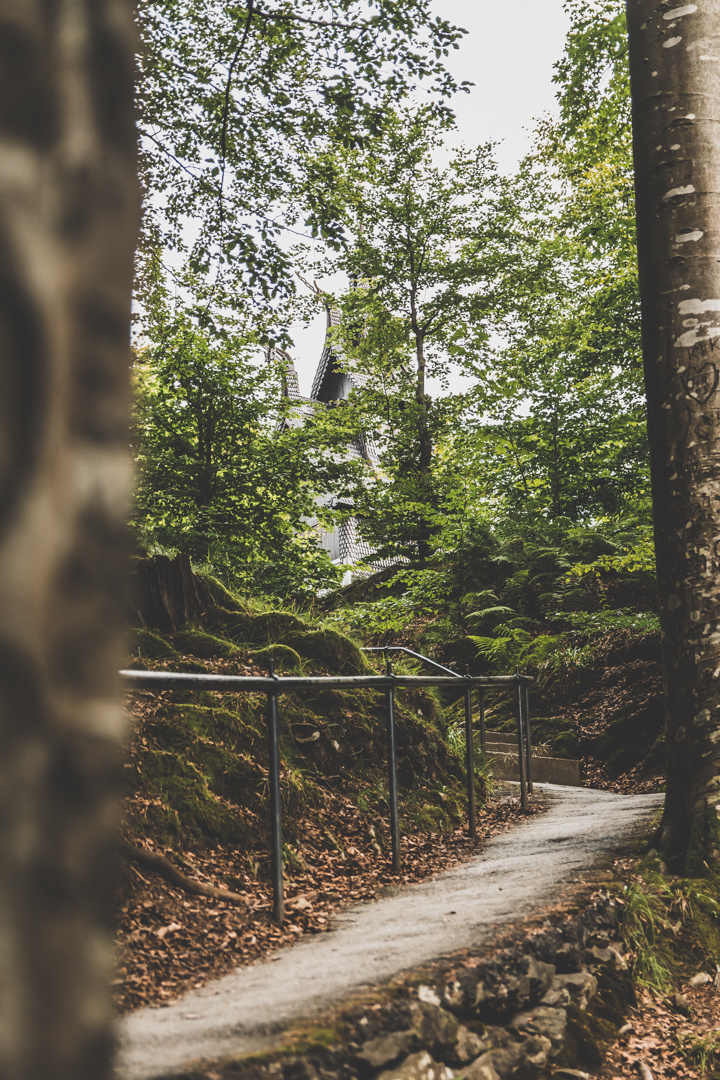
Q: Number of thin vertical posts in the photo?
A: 6